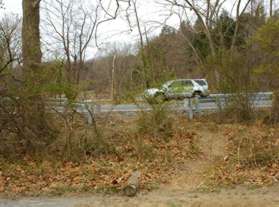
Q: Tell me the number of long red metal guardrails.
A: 0